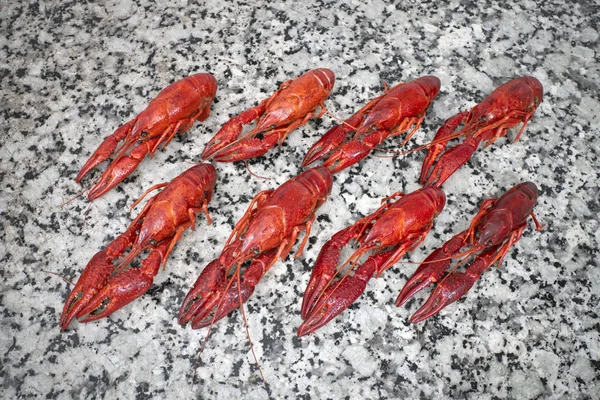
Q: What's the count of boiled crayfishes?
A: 8